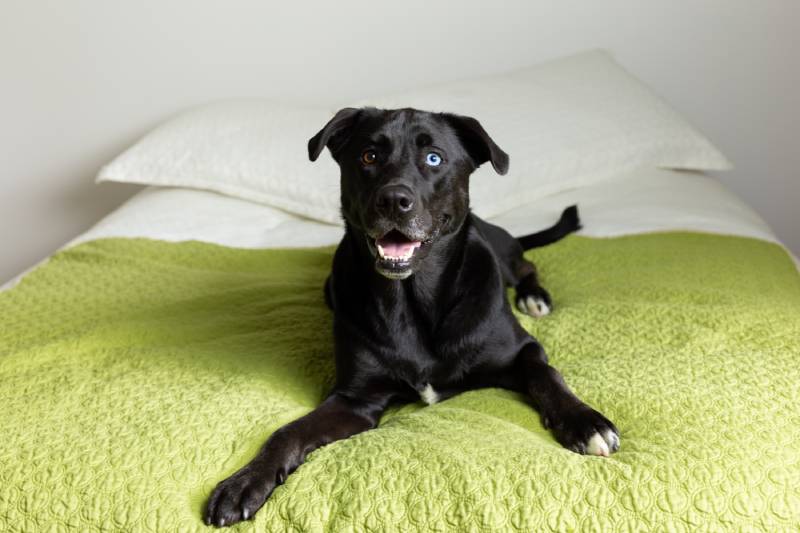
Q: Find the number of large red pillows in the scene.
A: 0